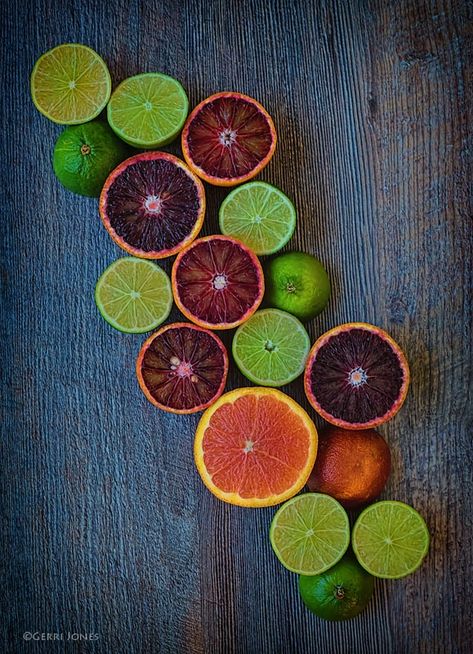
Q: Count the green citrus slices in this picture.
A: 7